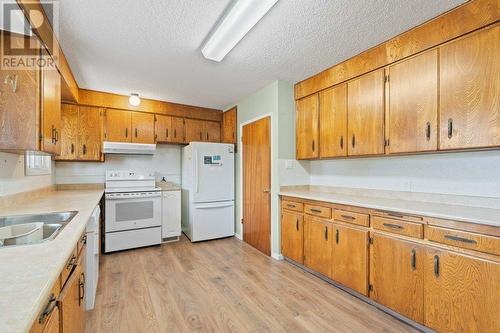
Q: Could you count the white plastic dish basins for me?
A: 1